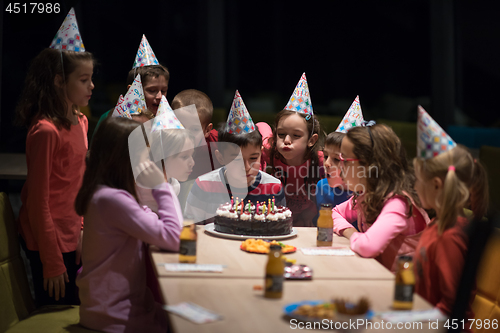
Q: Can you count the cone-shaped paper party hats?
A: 9